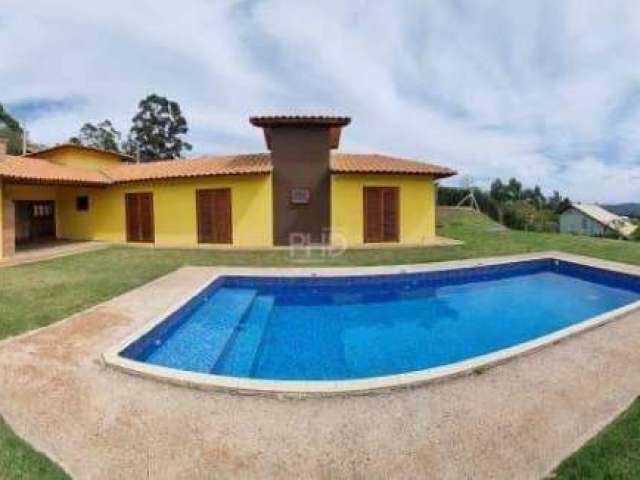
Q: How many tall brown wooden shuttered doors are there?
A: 3